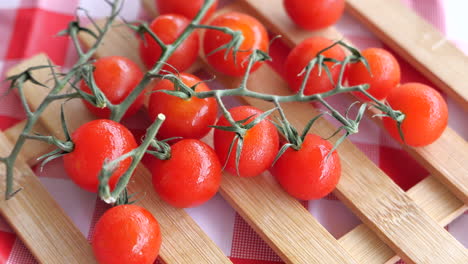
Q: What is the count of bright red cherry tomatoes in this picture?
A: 14